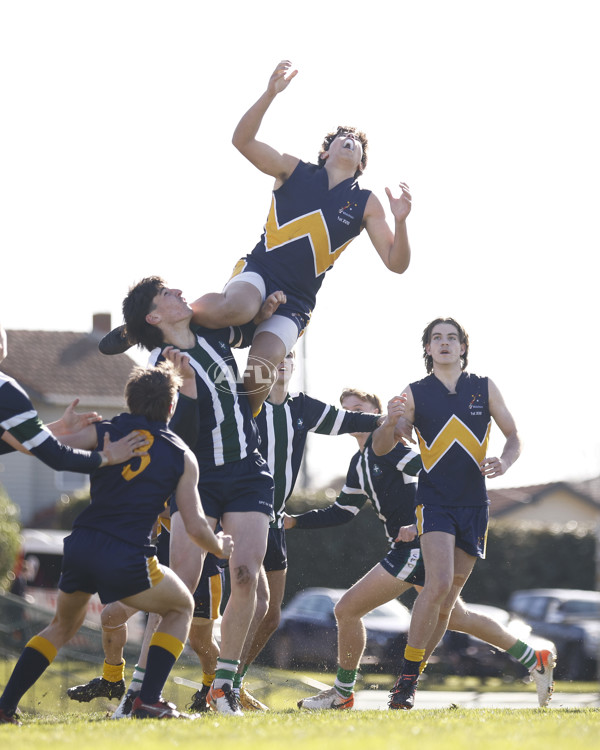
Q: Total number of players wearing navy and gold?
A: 4